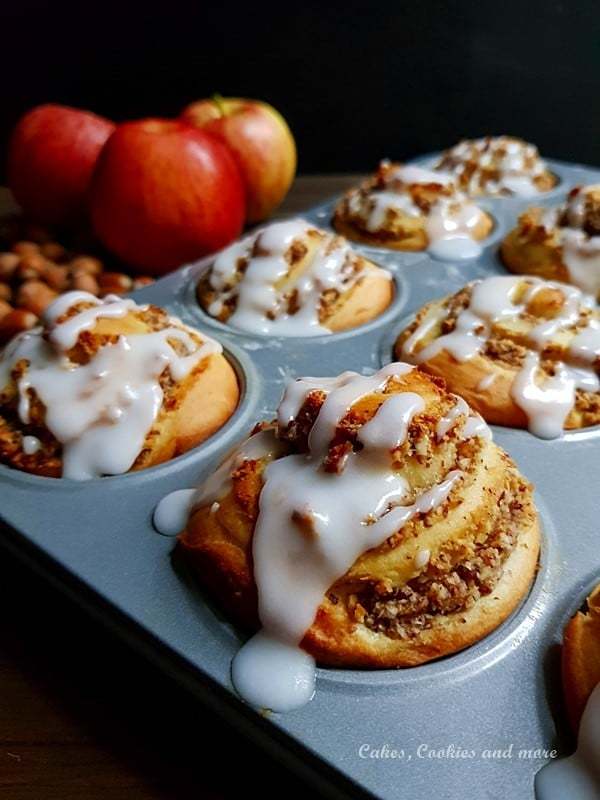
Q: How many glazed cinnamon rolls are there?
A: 8